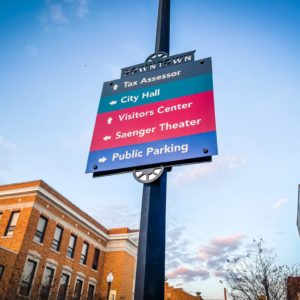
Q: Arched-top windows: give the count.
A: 5